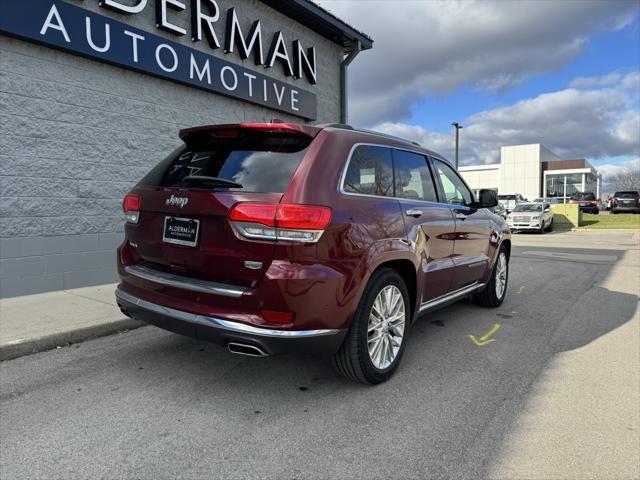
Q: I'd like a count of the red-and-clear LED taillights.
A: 2